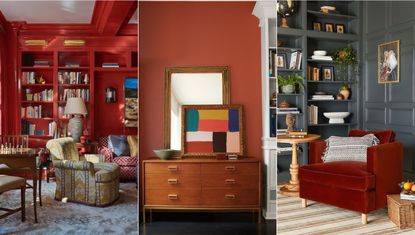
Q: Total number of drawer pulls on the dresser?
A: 6